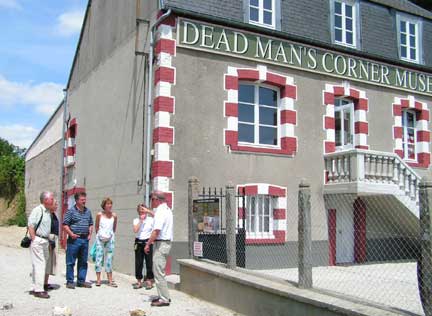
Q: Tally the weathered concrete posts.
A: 4